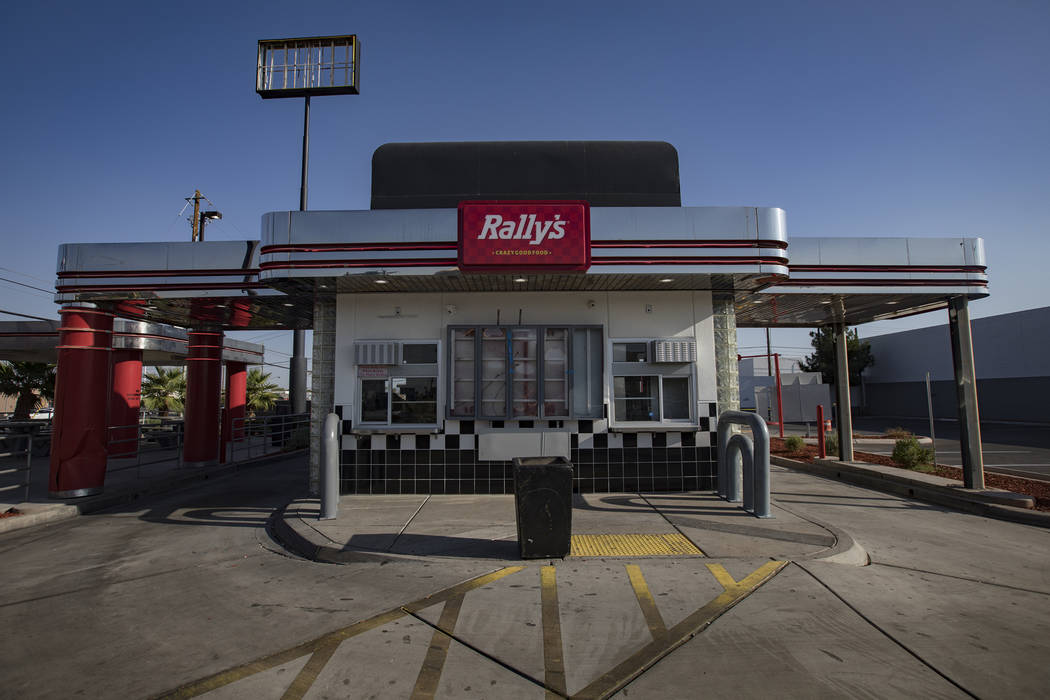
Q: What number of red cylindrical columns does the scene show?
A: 4